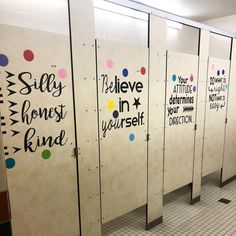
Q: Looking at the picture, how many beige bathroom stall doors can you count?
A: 4